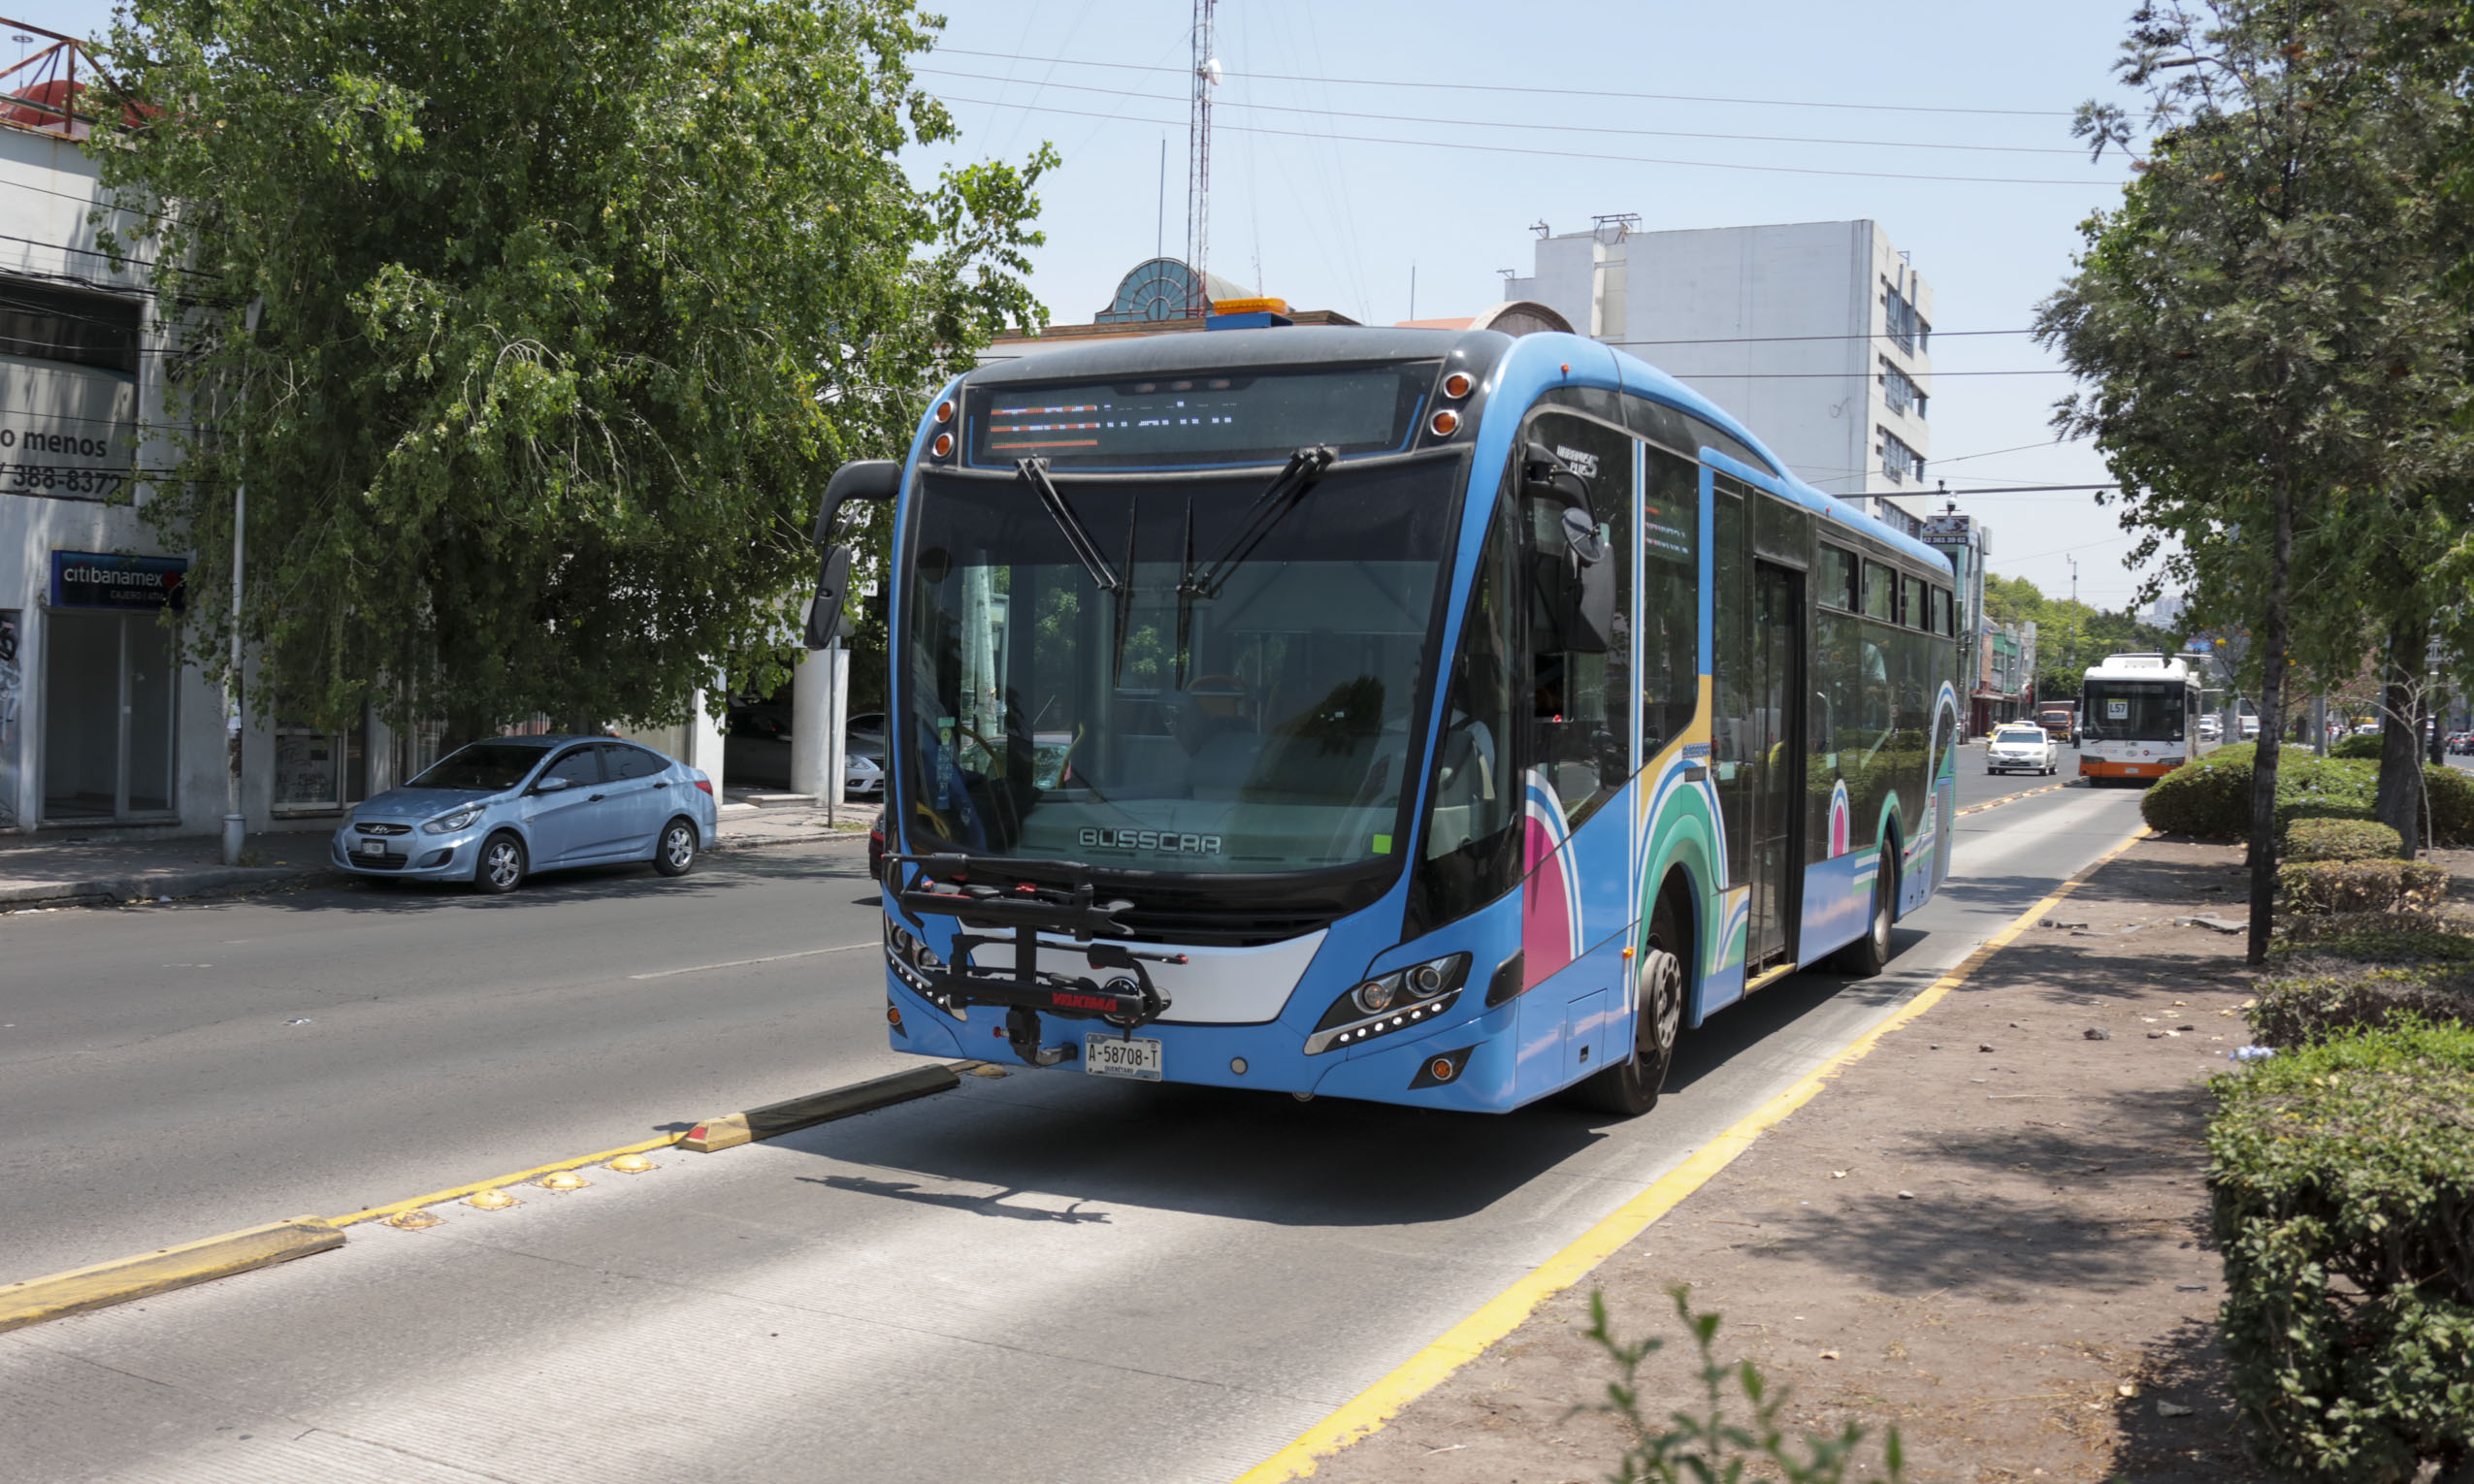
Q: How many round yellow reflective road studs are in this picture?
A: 5